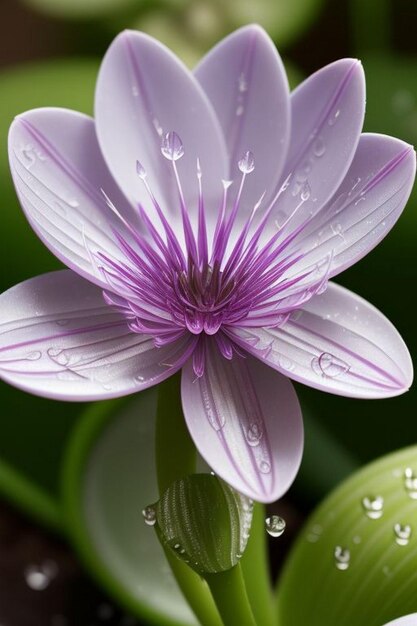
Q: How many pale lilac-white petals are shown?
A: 8